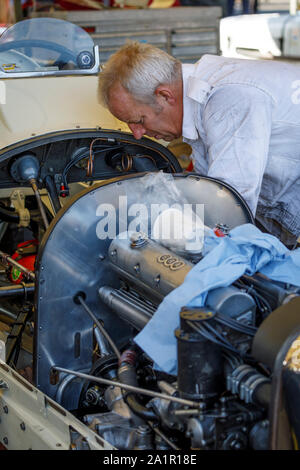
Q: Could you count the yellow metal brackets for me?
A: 1